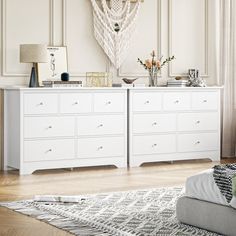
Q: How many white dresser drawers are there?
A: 14